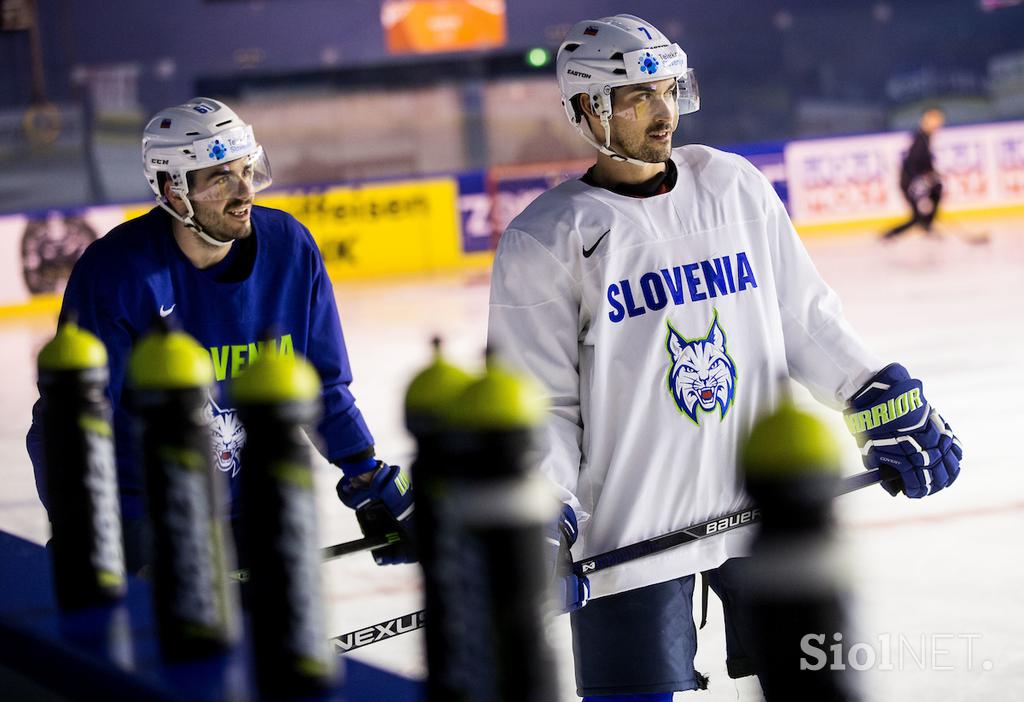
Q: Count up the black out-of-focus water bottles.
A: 6